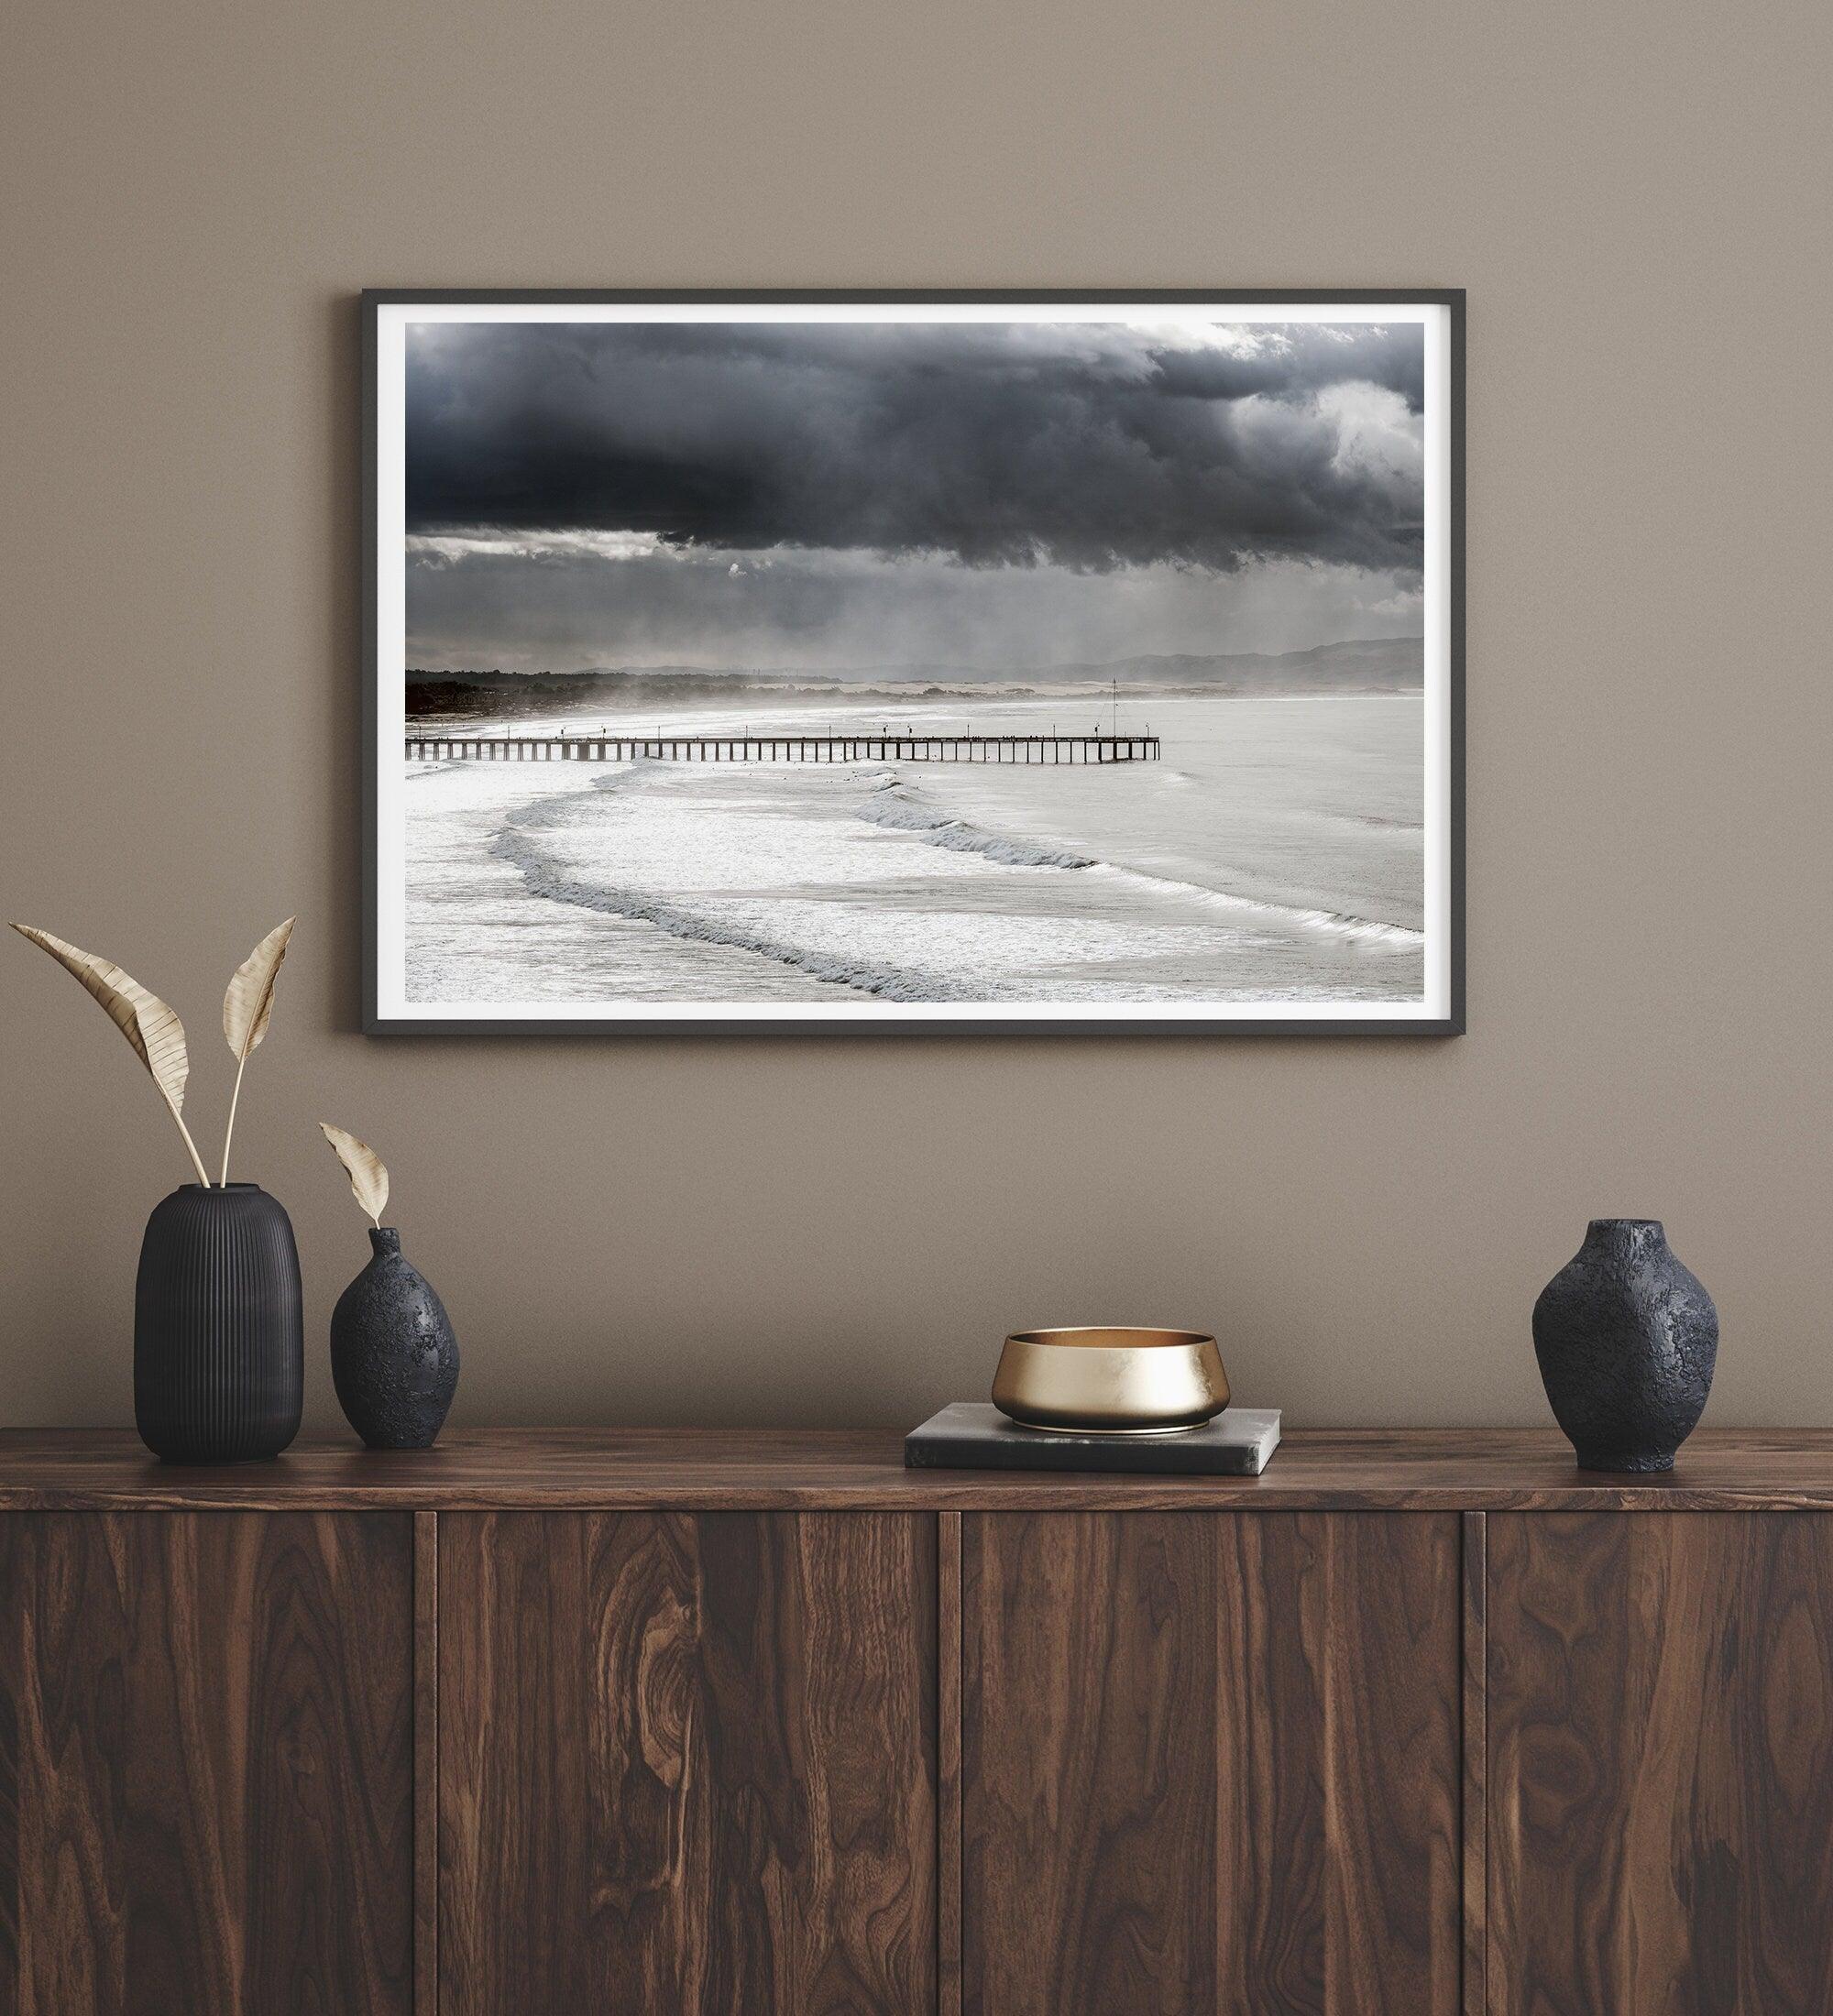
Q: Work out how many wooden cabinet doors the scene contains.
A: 4